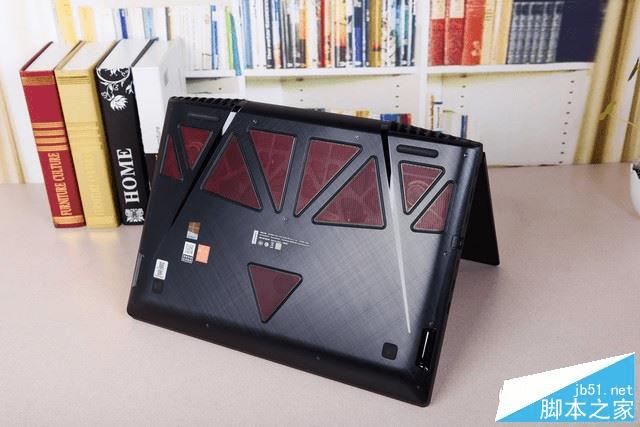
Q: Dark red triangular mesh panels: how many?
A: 9